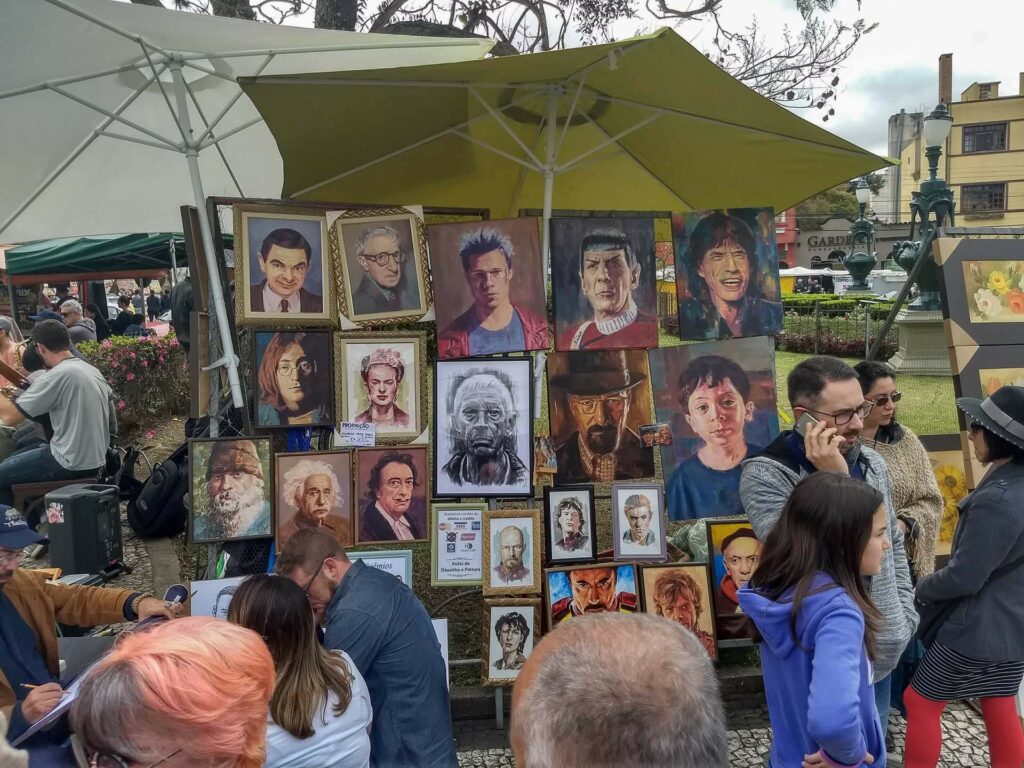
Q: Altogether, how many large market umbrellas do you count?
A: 2